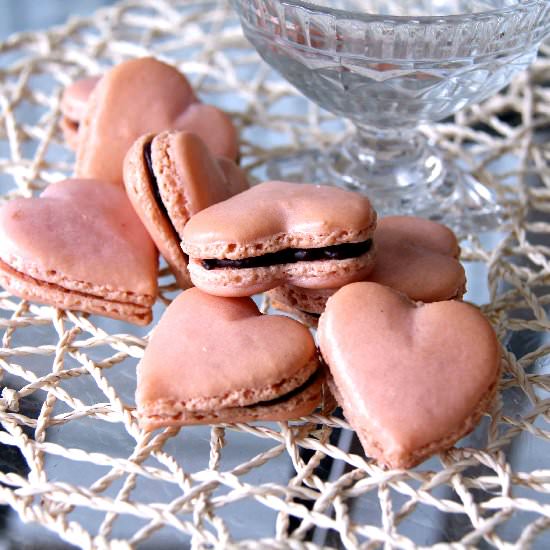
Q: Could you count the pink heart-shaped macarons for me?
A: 8